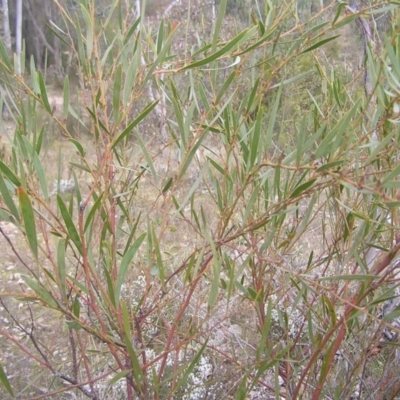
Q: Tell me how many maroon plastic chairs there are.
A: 0